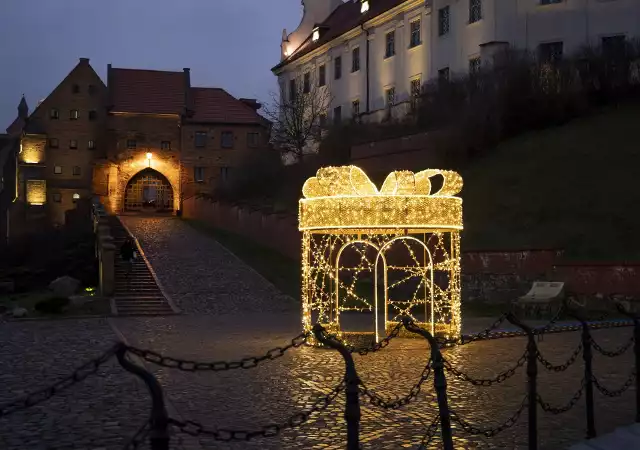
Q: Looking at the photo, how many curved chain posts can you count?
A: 6